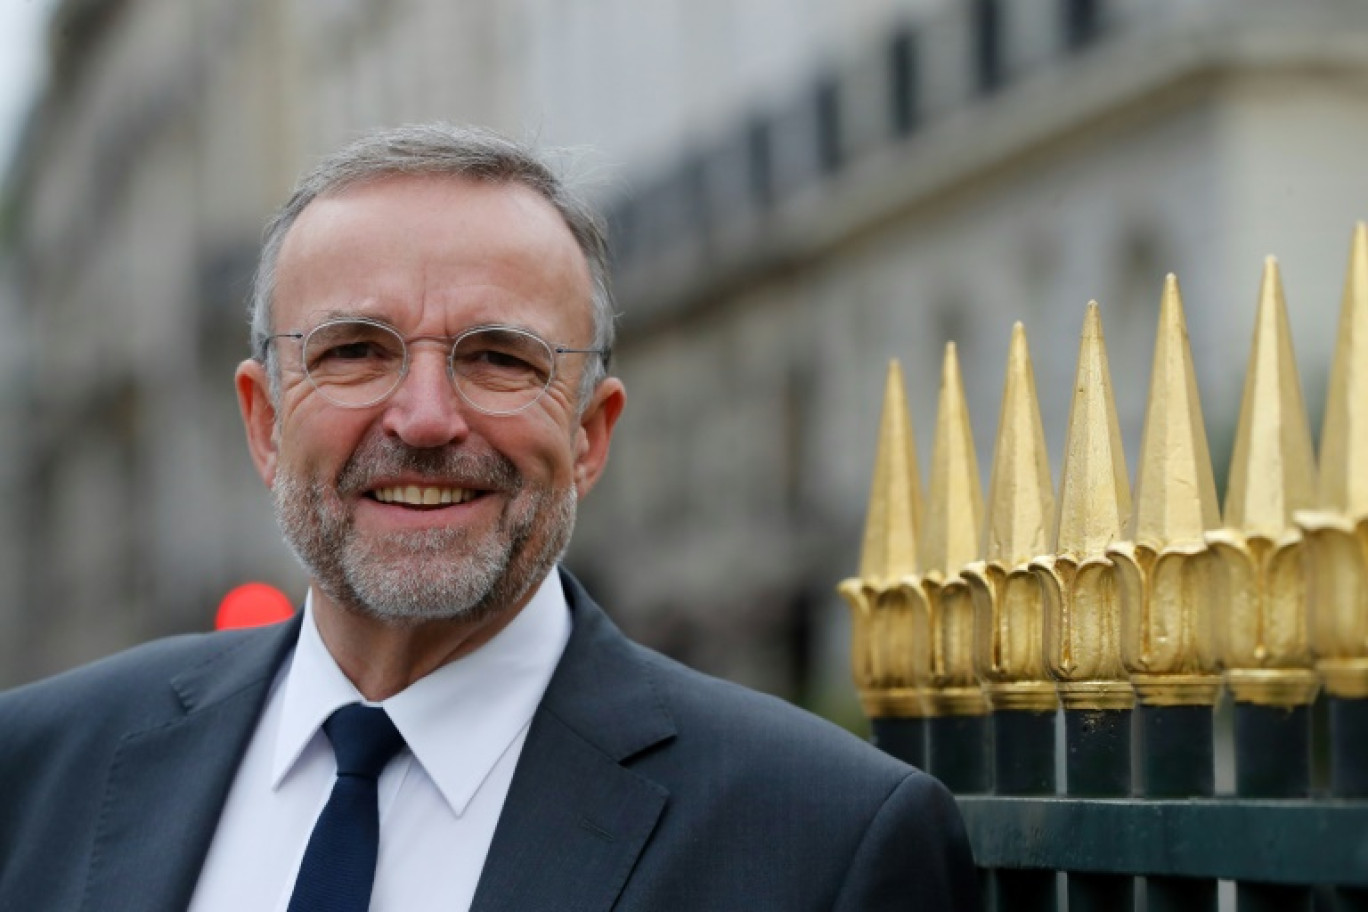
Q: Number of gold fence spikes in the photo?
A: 7